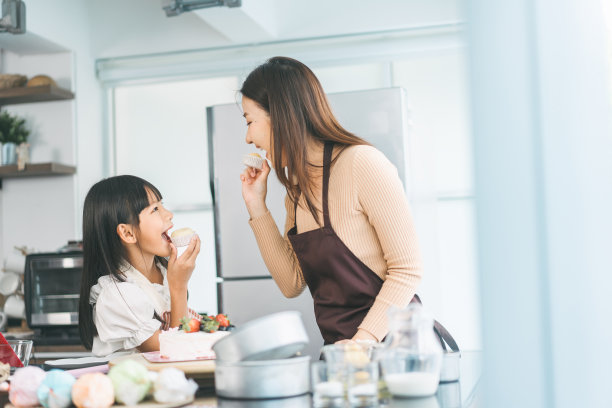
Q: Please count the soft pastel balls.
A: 5